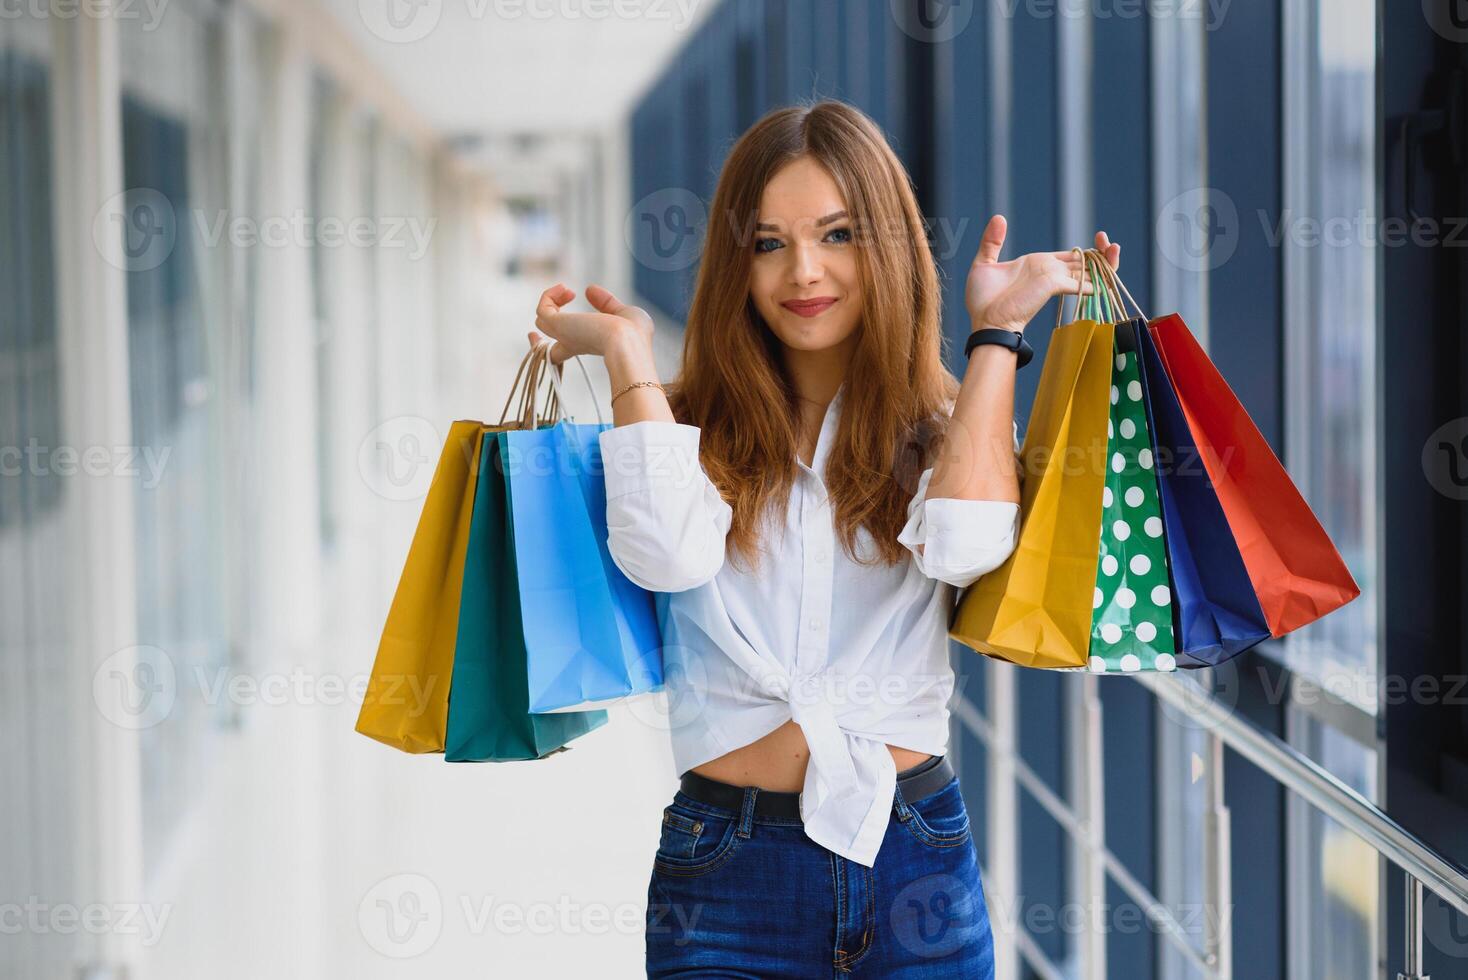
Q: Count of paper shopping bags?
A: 7